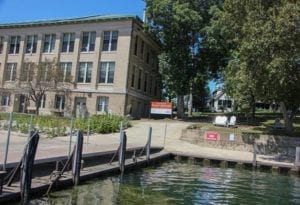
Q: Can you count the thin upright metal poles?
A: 6